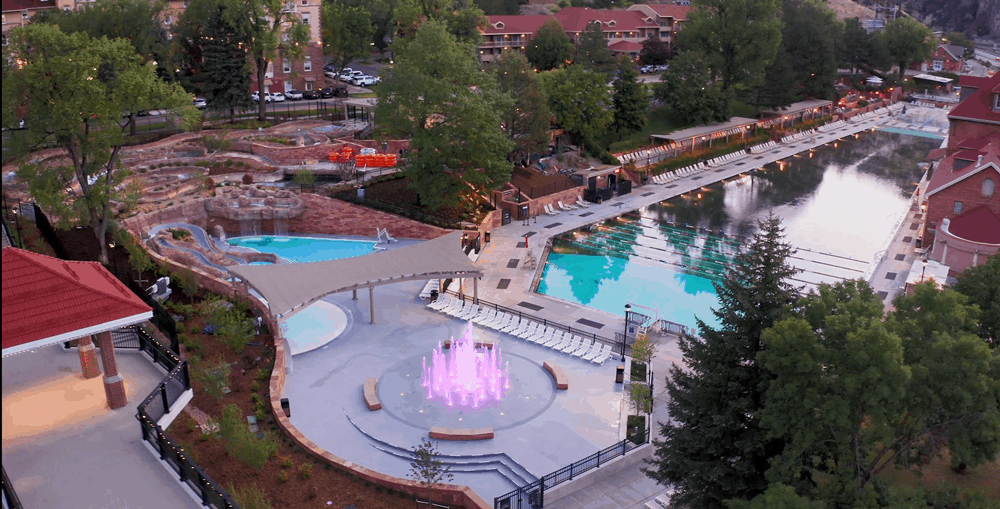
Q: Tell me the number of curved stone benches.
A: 4